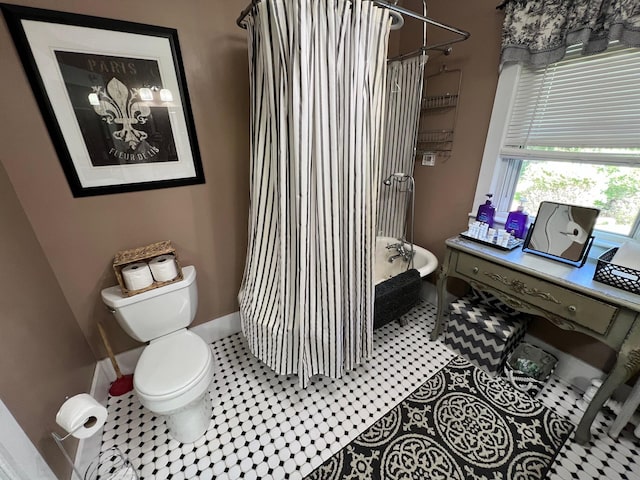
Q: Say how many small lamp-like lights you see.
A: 3